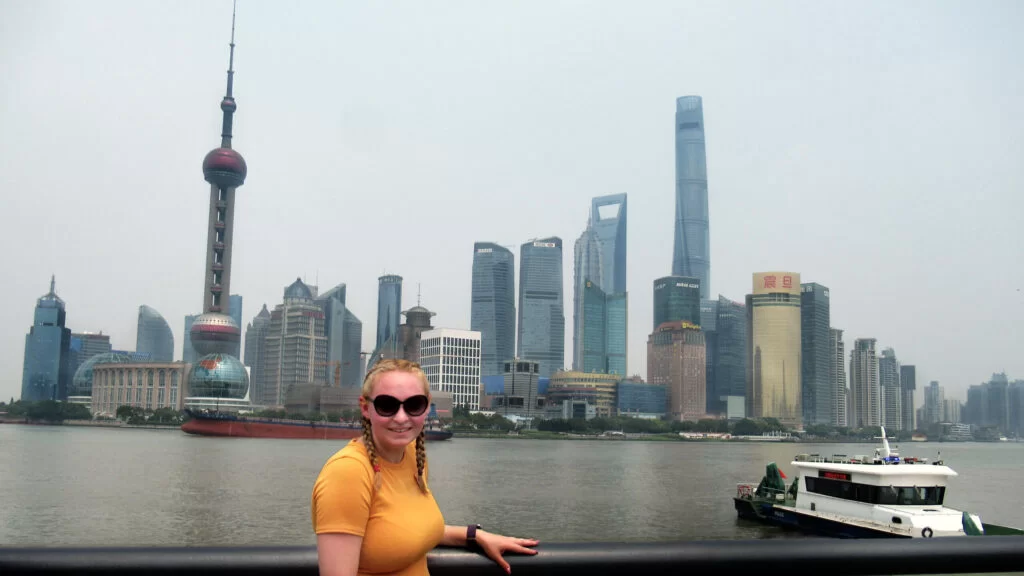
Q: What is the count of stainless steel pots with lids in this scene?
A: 0